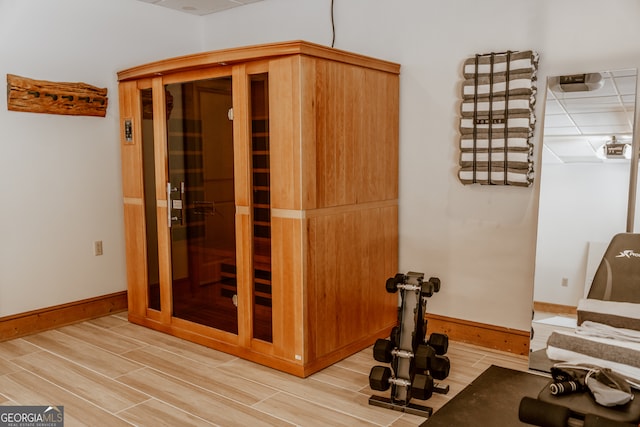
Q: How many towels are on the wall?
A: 7